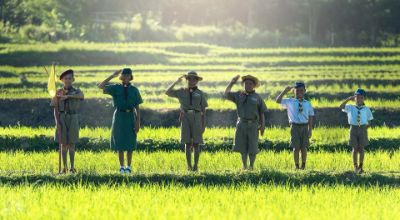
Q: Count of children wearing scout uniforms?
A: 6